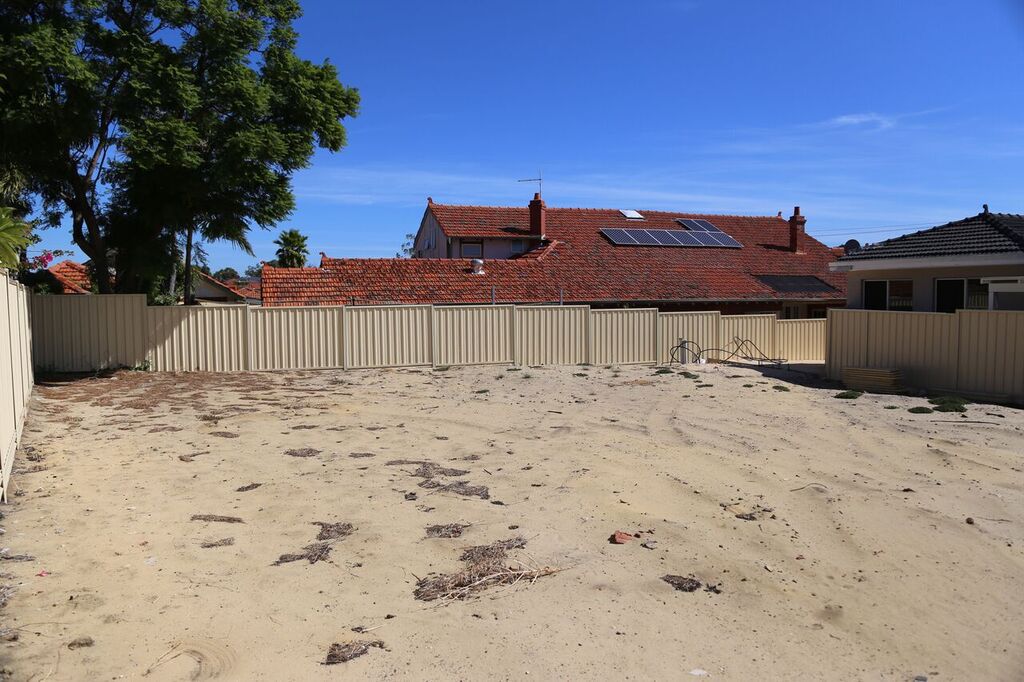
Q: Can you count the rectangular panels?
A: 8